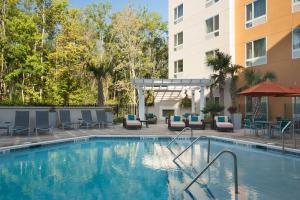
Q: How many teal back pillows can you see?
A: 4